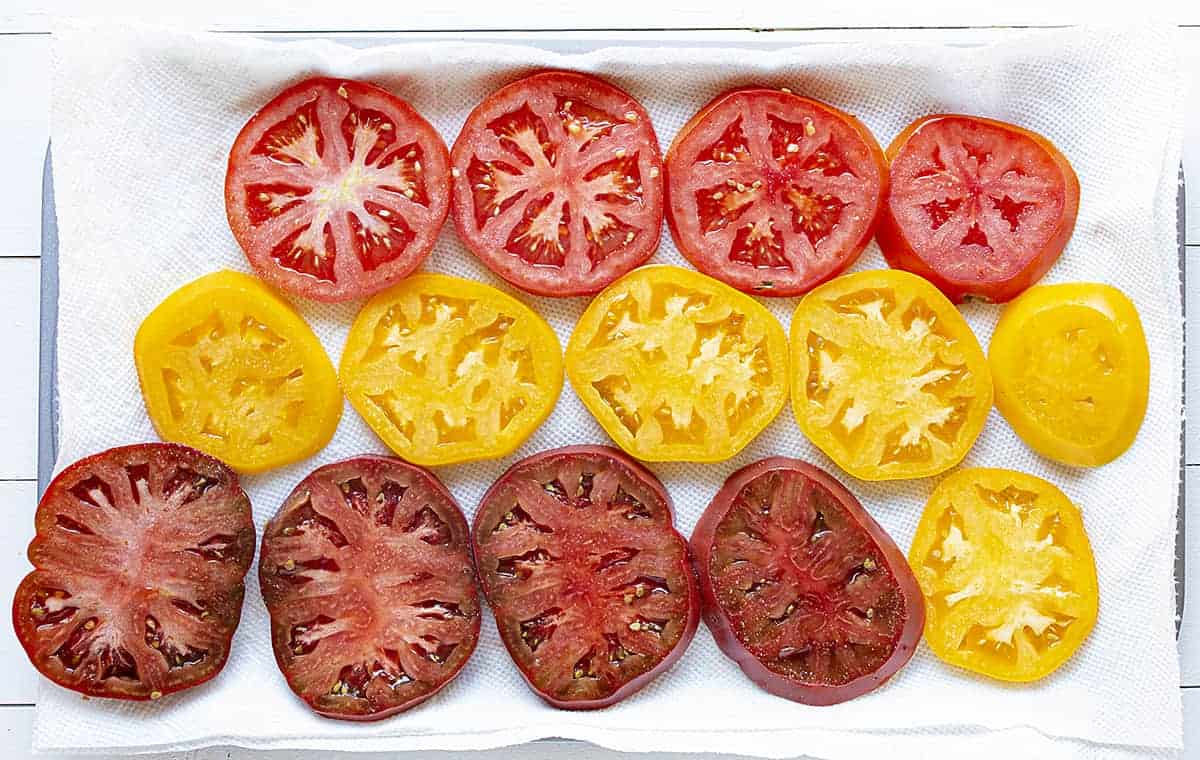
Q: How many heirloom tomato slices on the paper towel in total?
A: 14